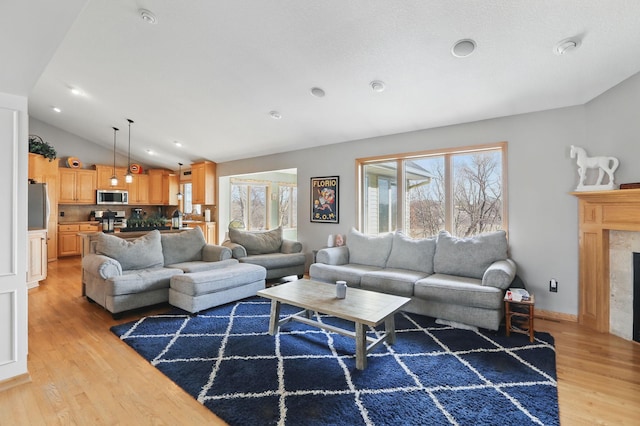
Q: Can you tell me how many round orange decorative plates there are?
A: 2